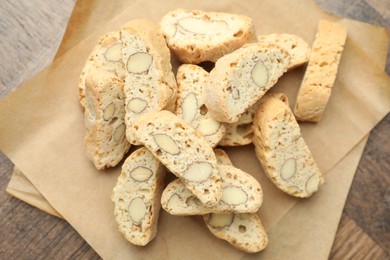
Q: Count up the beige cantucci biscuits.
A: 14